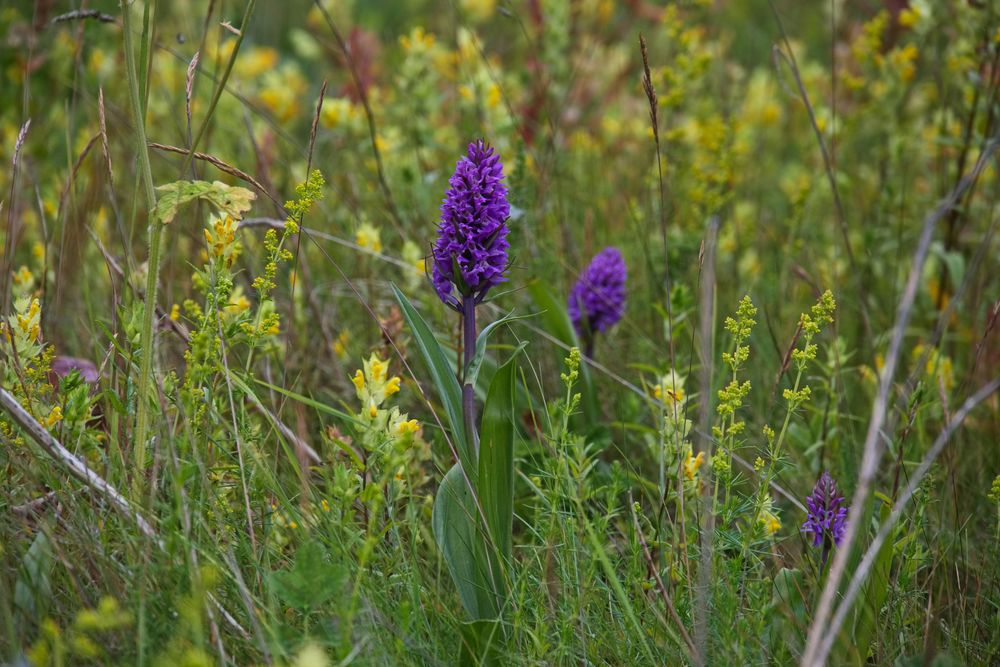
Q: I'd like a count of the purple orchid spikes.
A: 3